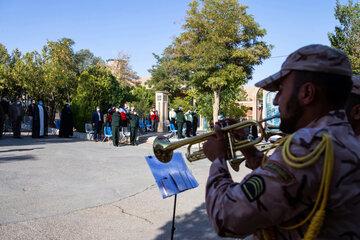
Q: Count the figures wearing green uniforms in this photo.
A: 4